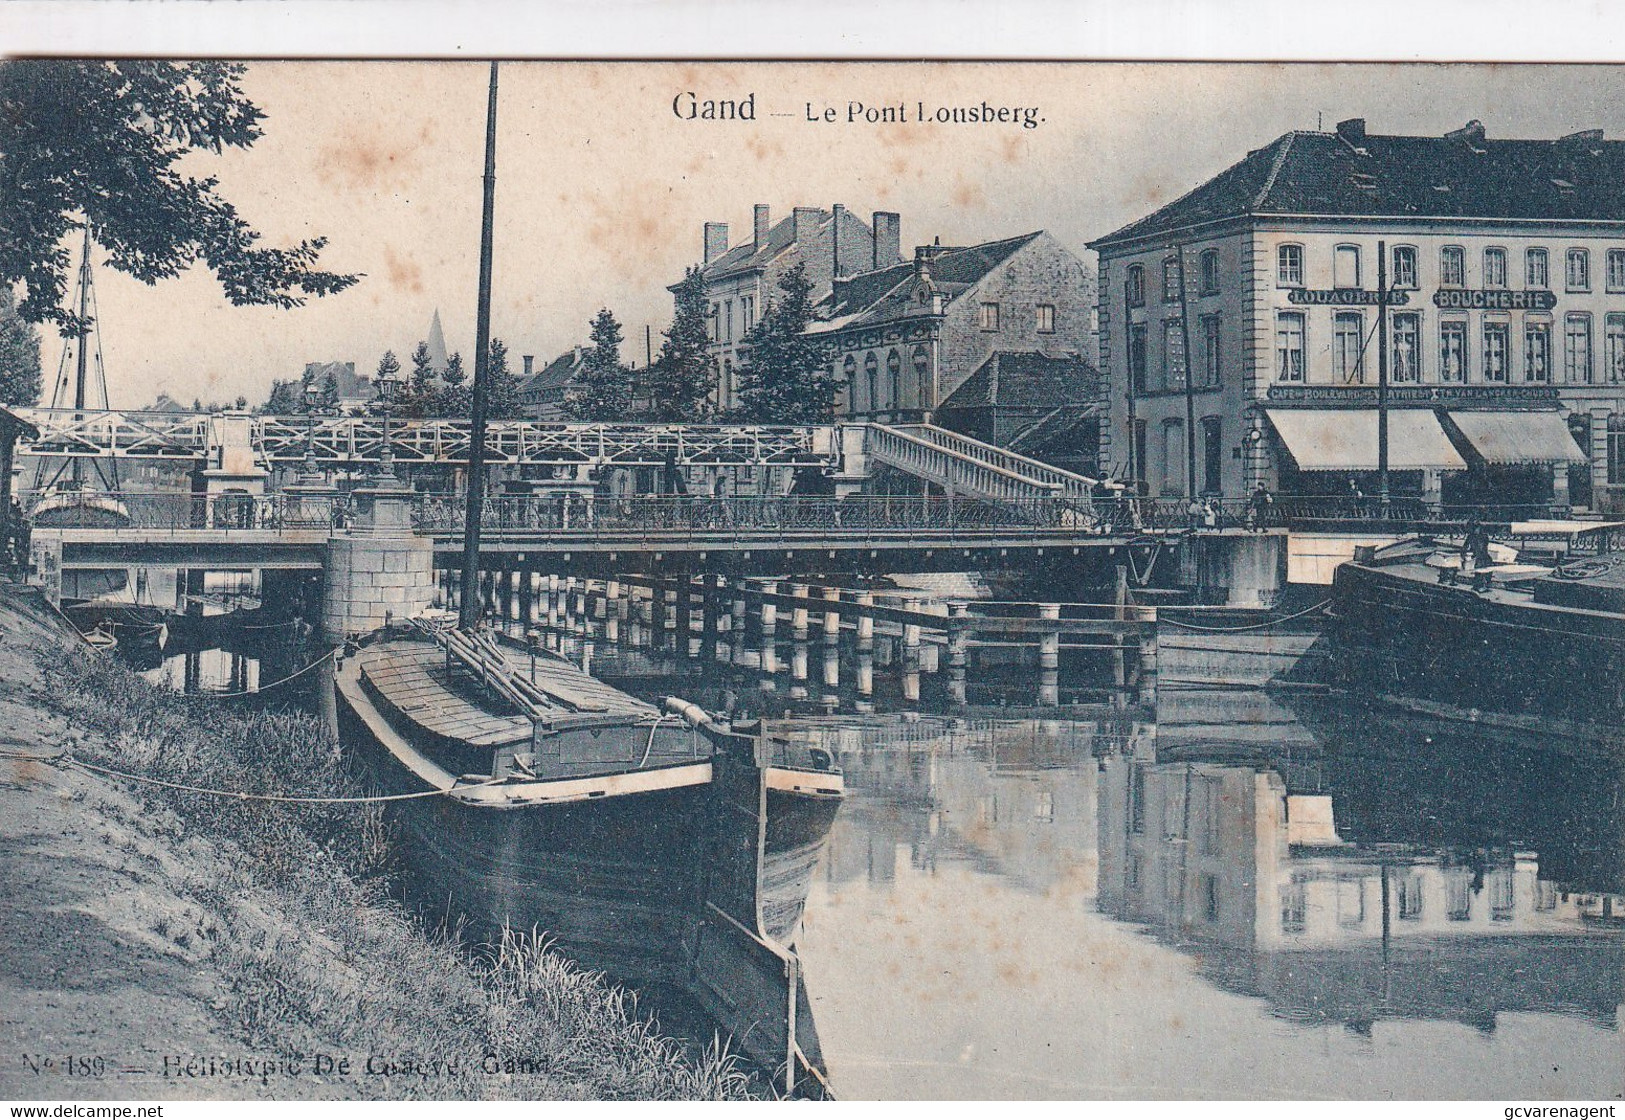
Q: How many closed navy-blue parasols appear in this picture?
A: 0